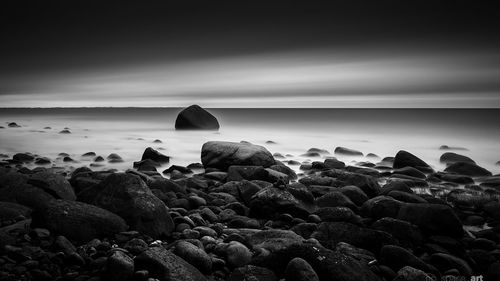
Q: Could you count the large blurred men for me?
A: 0